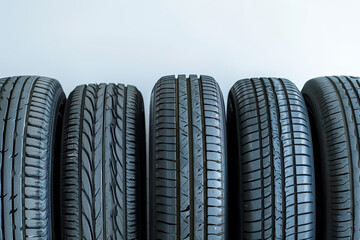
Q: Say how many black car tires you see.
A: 5